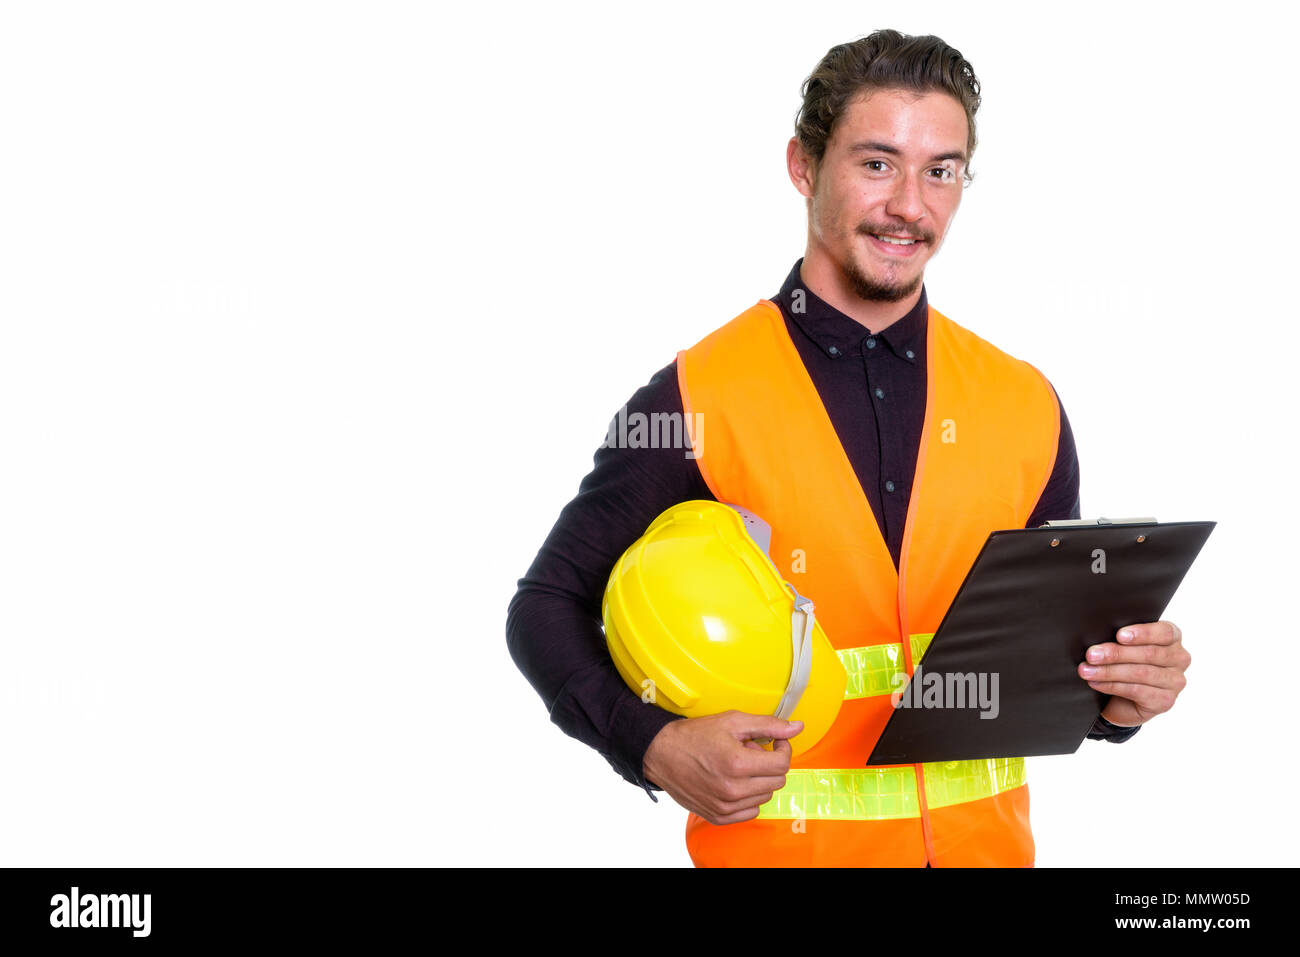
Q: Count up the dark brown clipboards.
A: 1